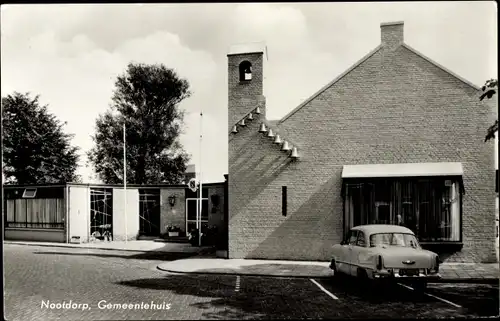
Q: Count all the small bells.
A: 9